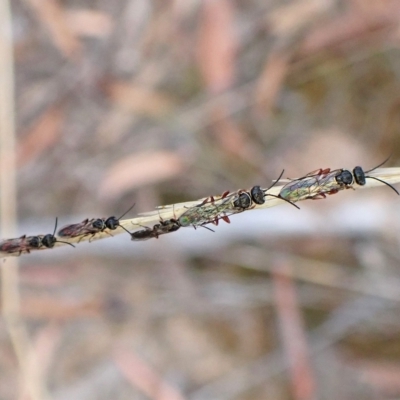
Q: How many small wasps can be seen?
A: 5